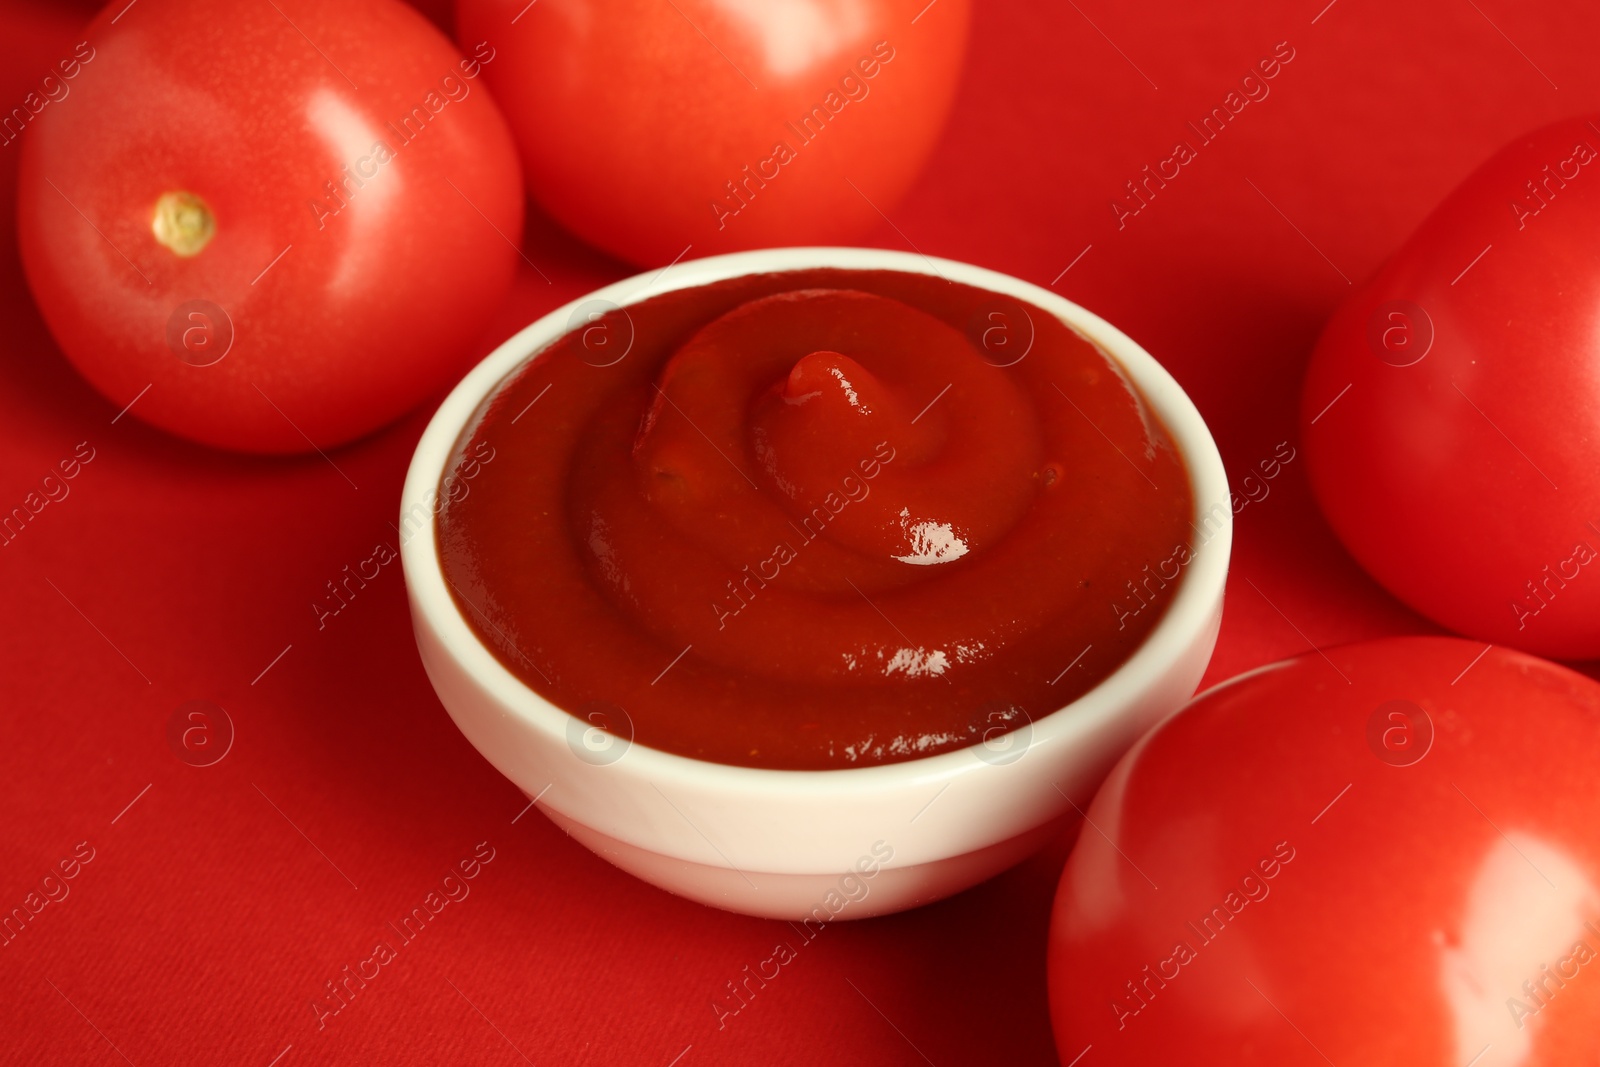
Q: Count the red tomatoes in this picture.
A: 4